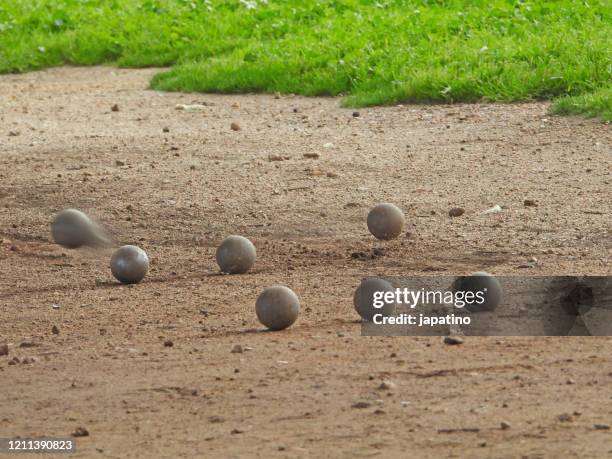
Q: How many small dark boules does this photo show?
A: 7